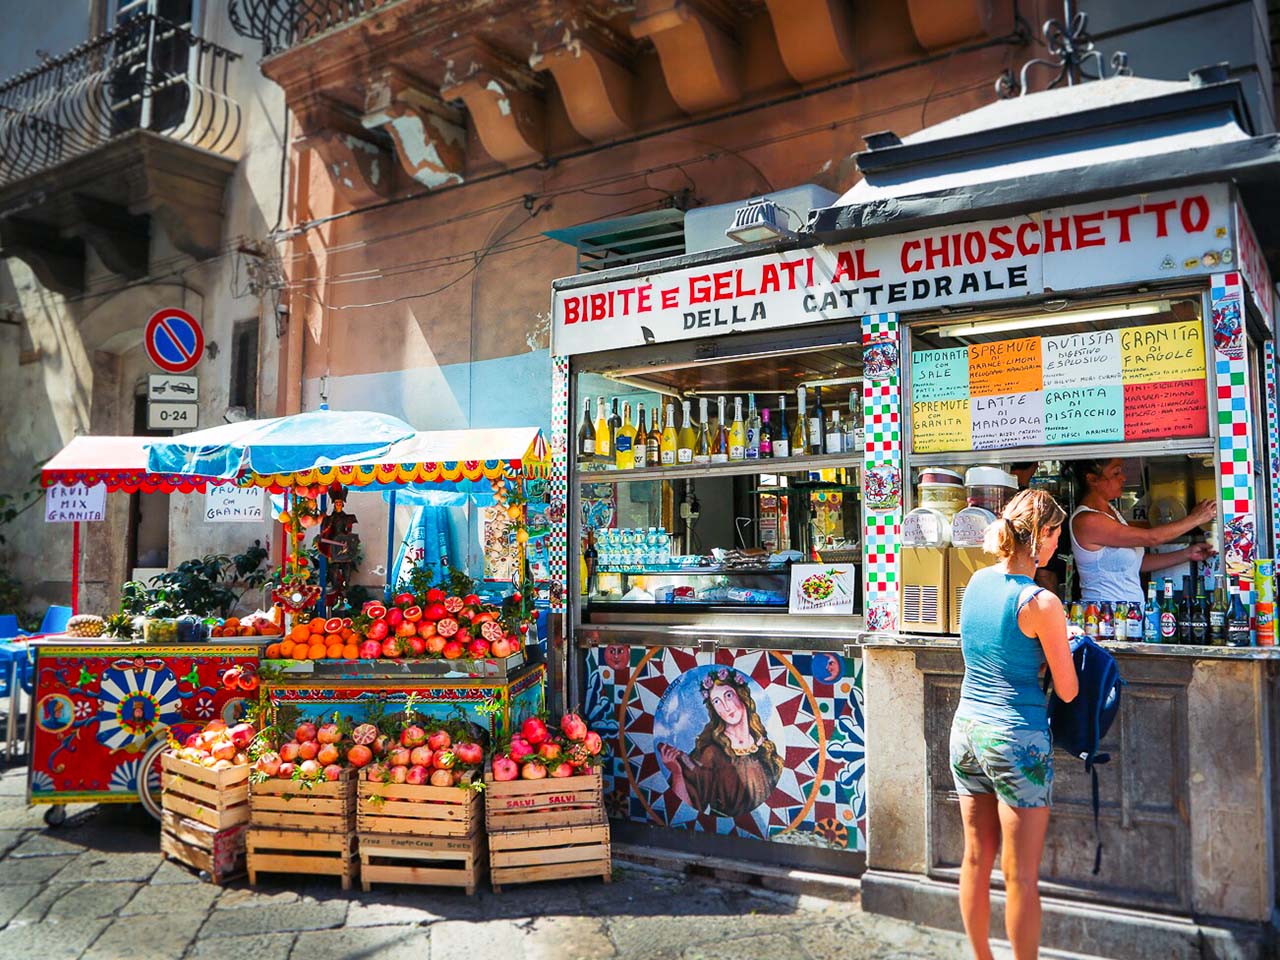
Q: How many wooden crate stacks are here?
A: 4